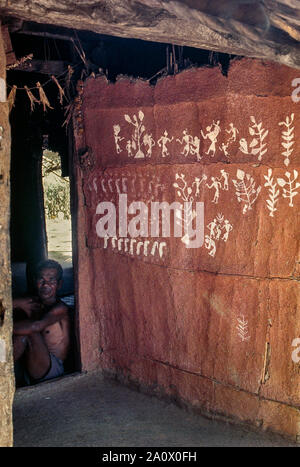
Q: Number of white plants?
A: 8